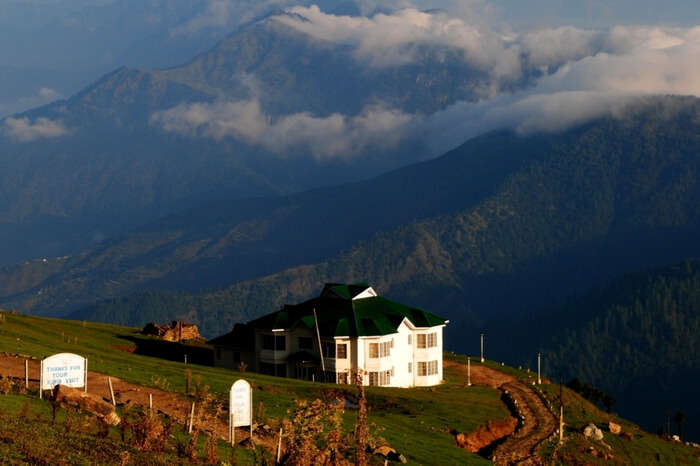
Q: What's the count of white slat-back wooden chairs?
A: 0